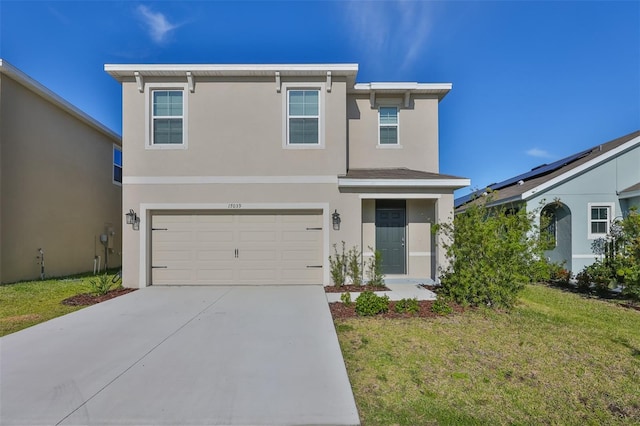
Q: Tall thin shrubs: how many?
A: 3